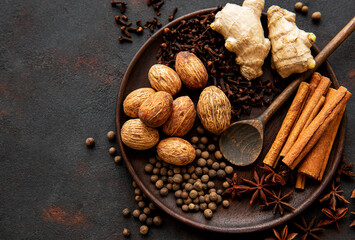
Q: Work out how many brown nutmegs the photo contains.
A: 8